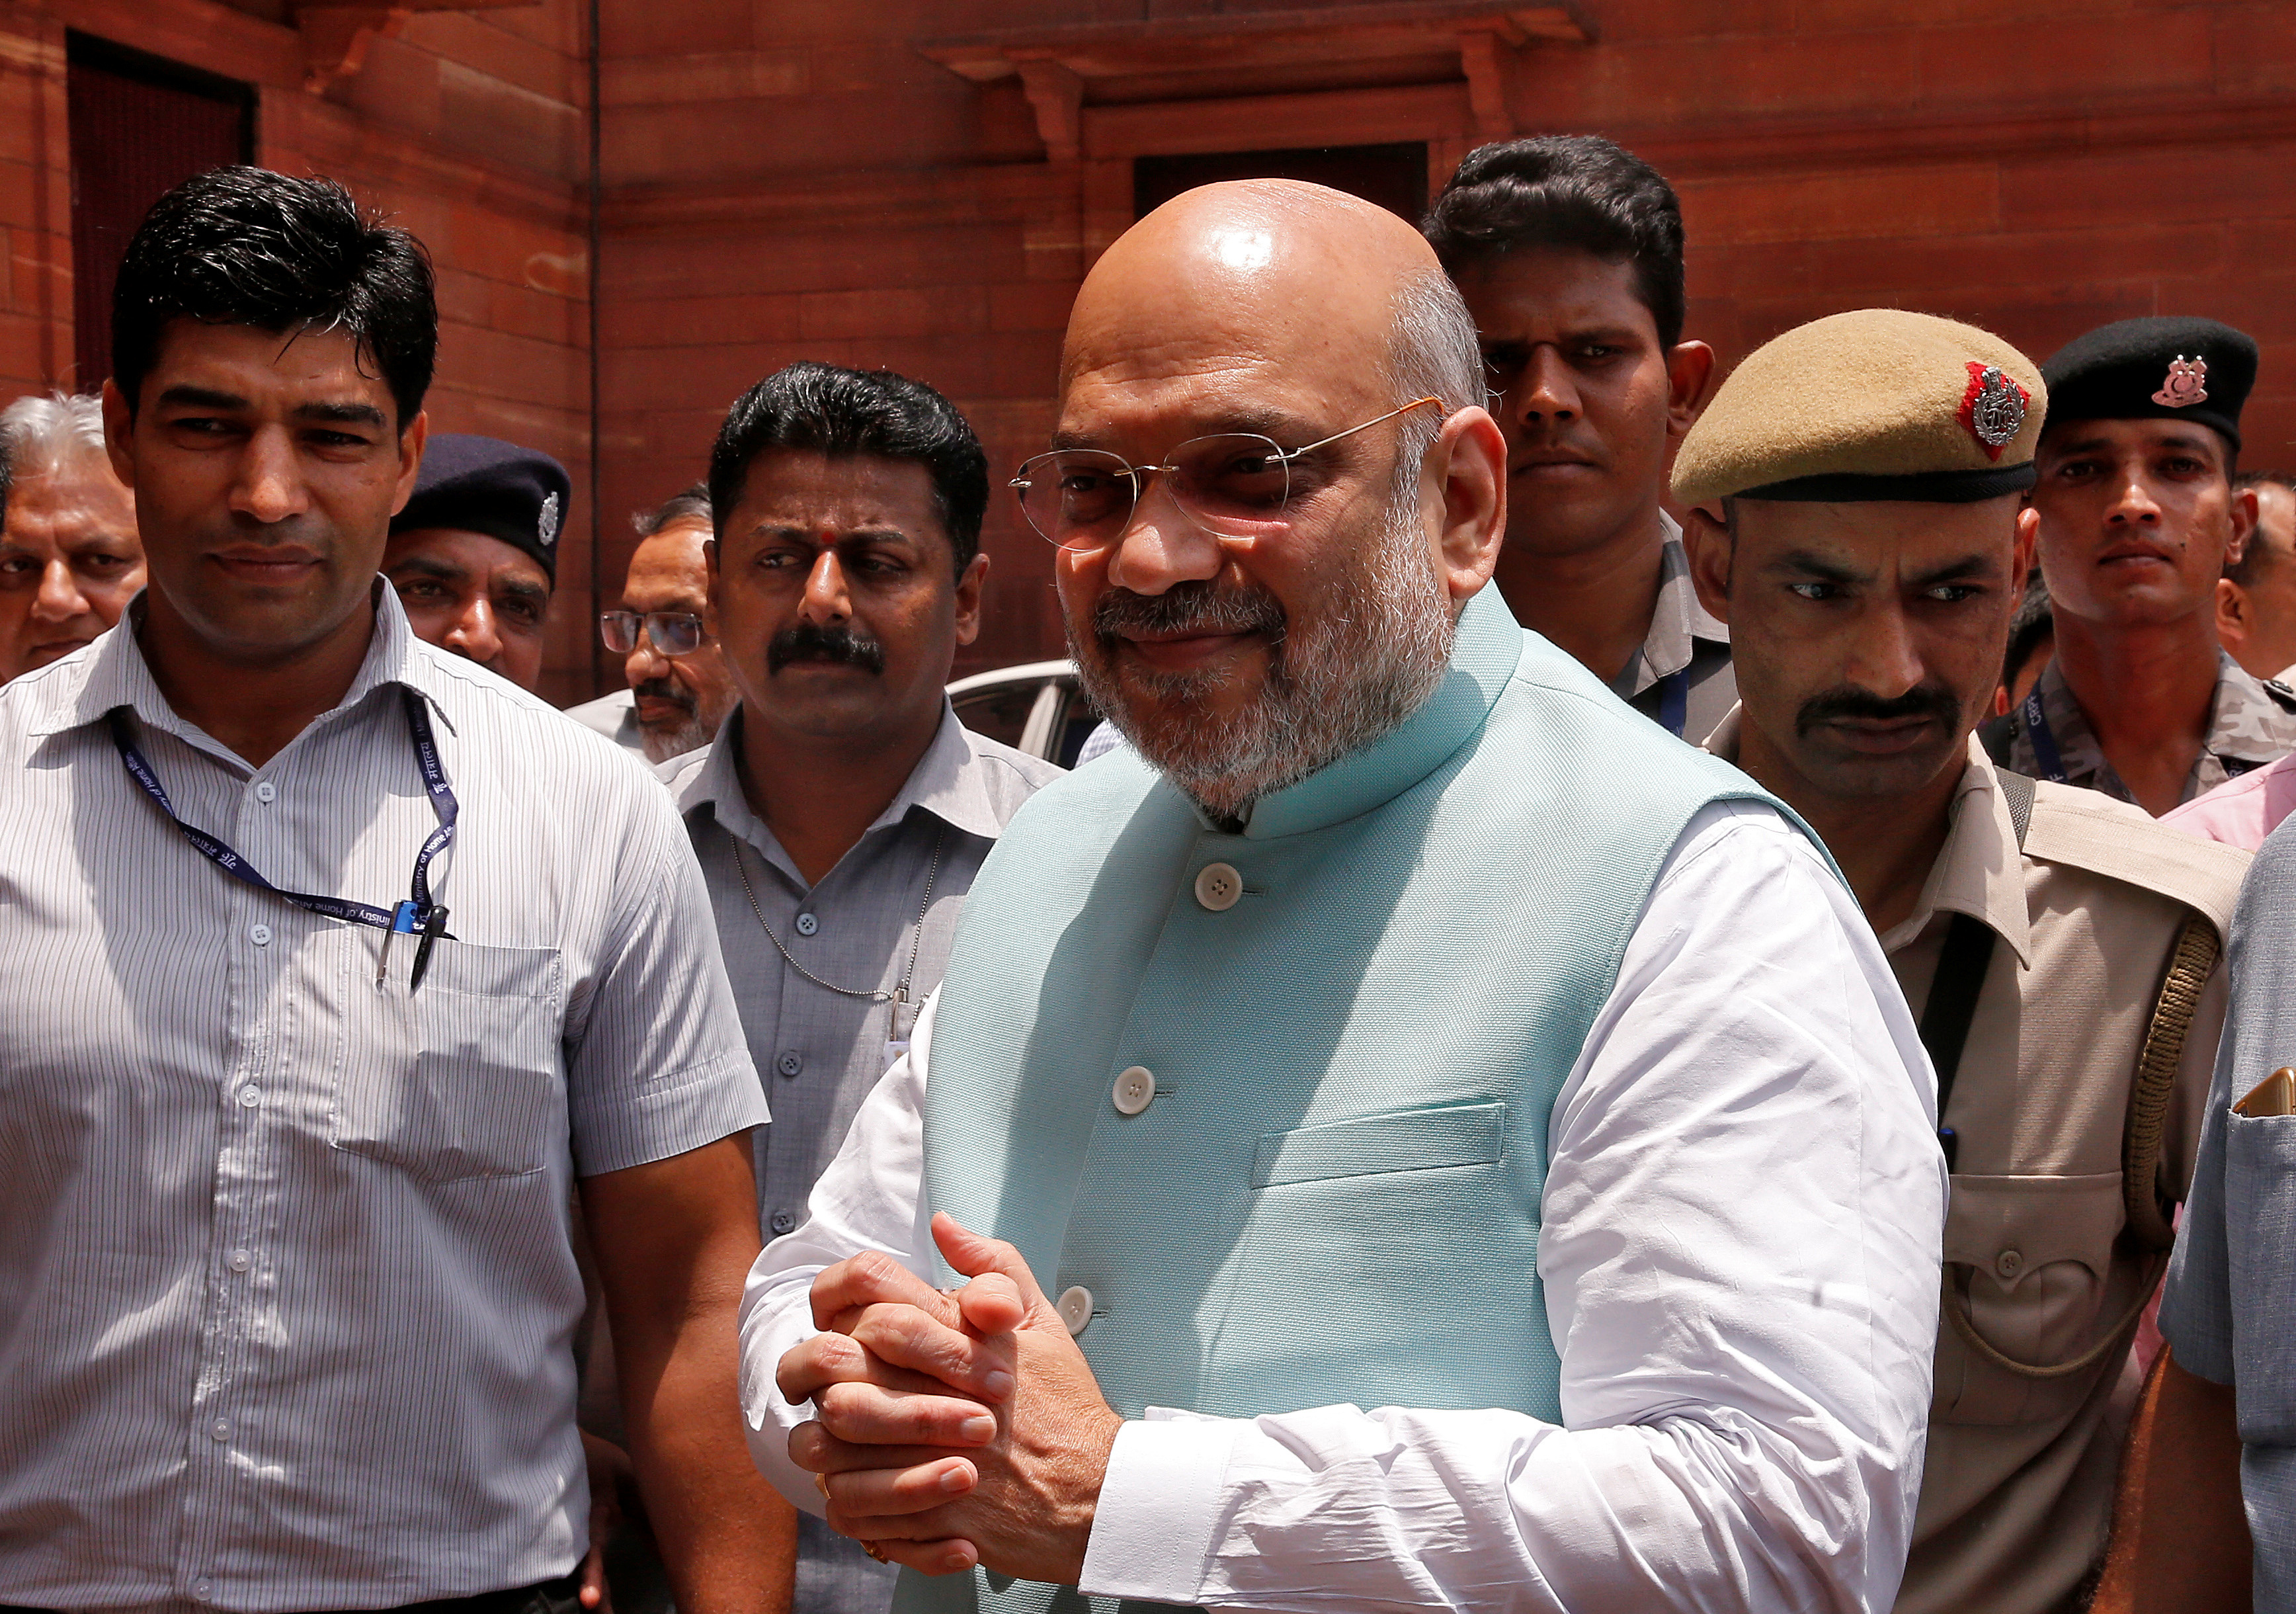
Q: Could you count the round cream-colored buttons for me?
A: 3